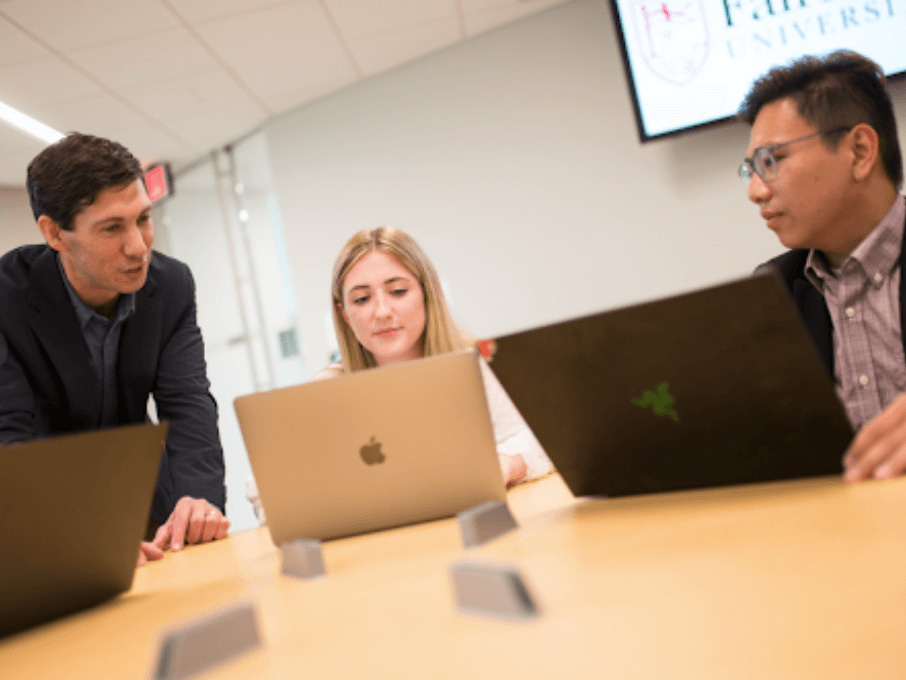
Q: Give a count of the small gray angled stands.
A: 4